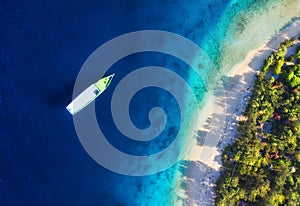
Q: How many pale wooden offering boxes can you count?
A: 0